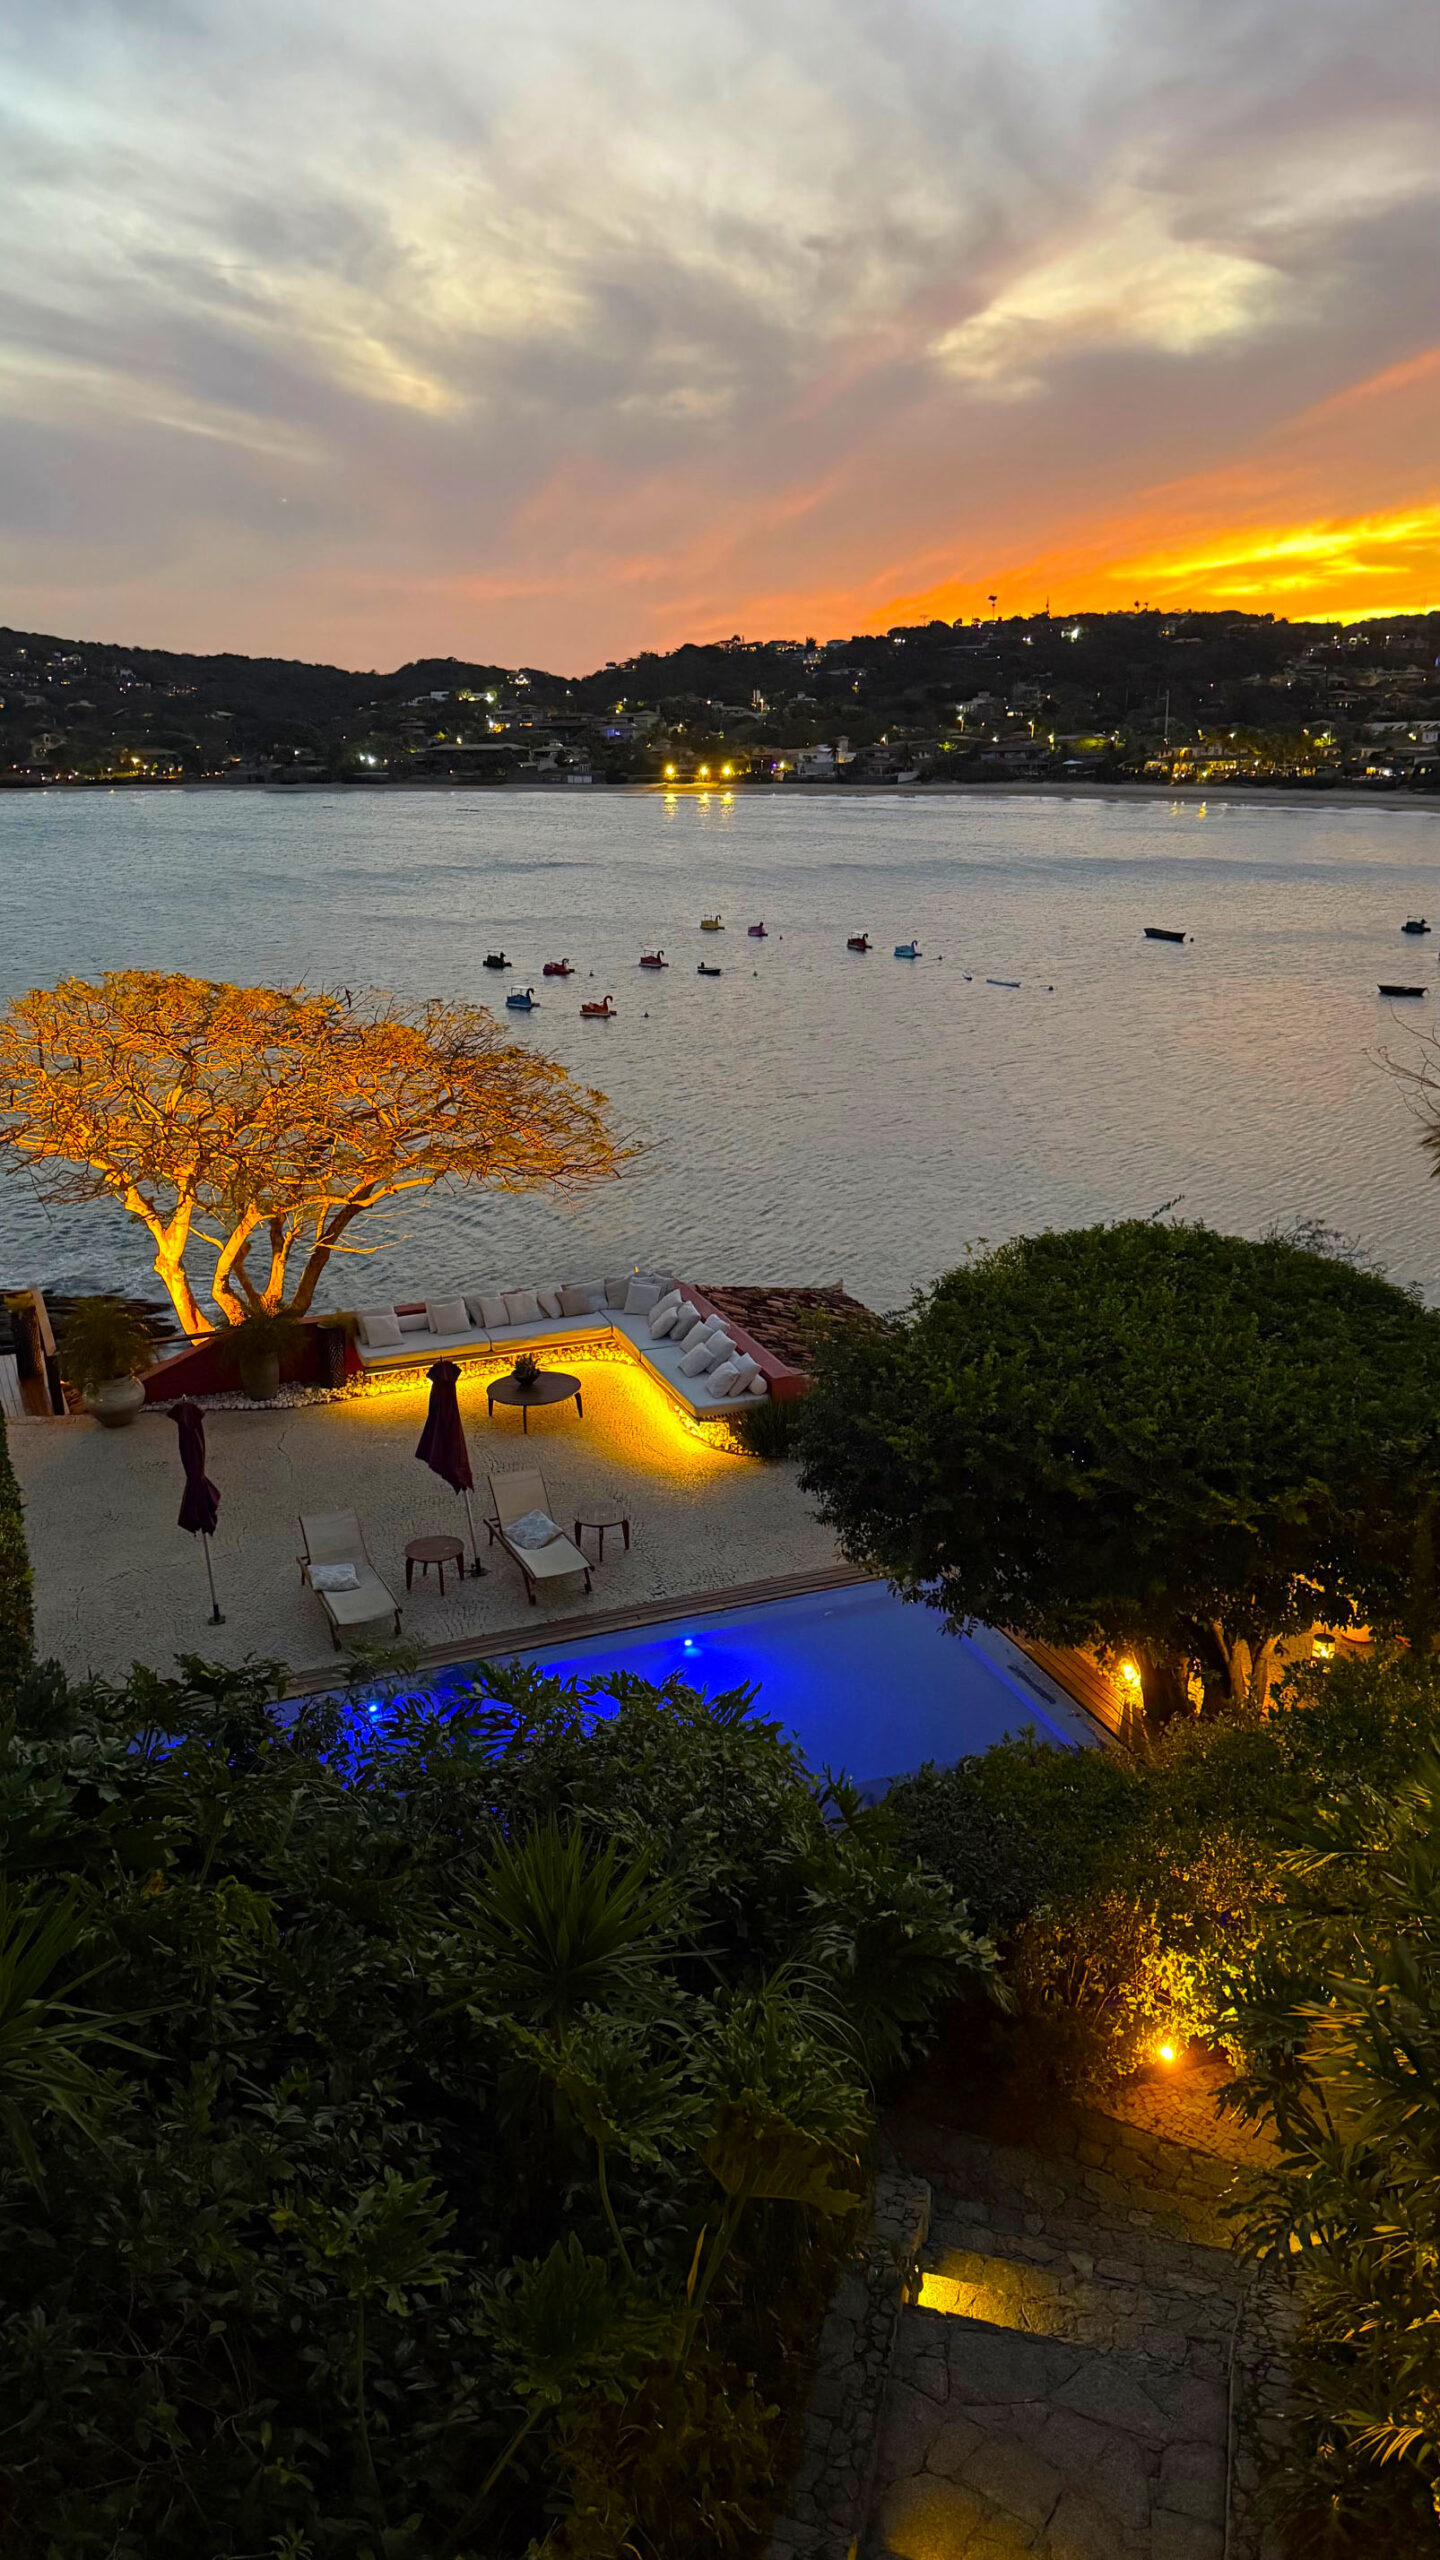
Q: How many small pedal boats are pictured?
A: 10